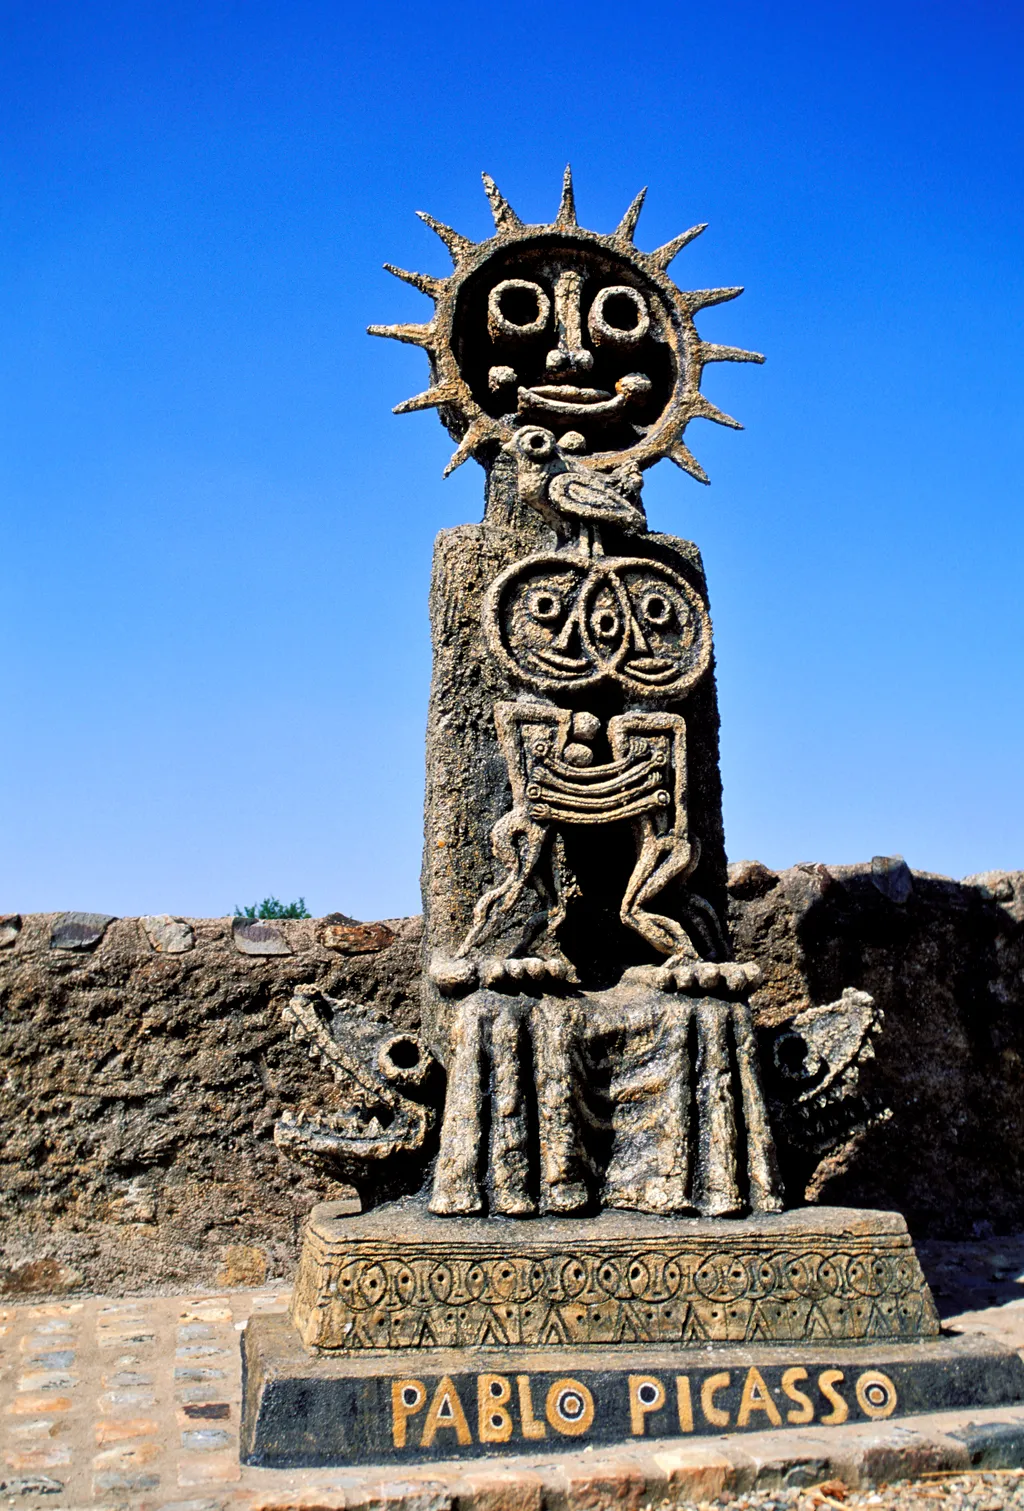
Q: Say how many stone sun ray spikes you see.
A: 13